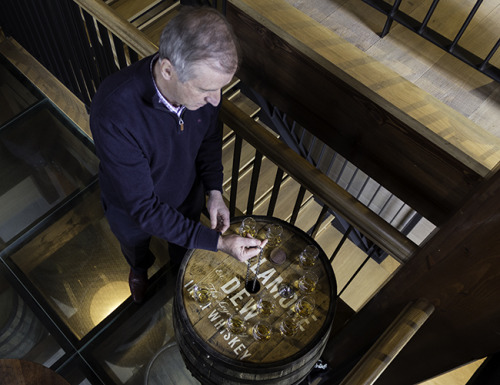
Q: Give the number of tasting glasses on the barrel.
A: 10